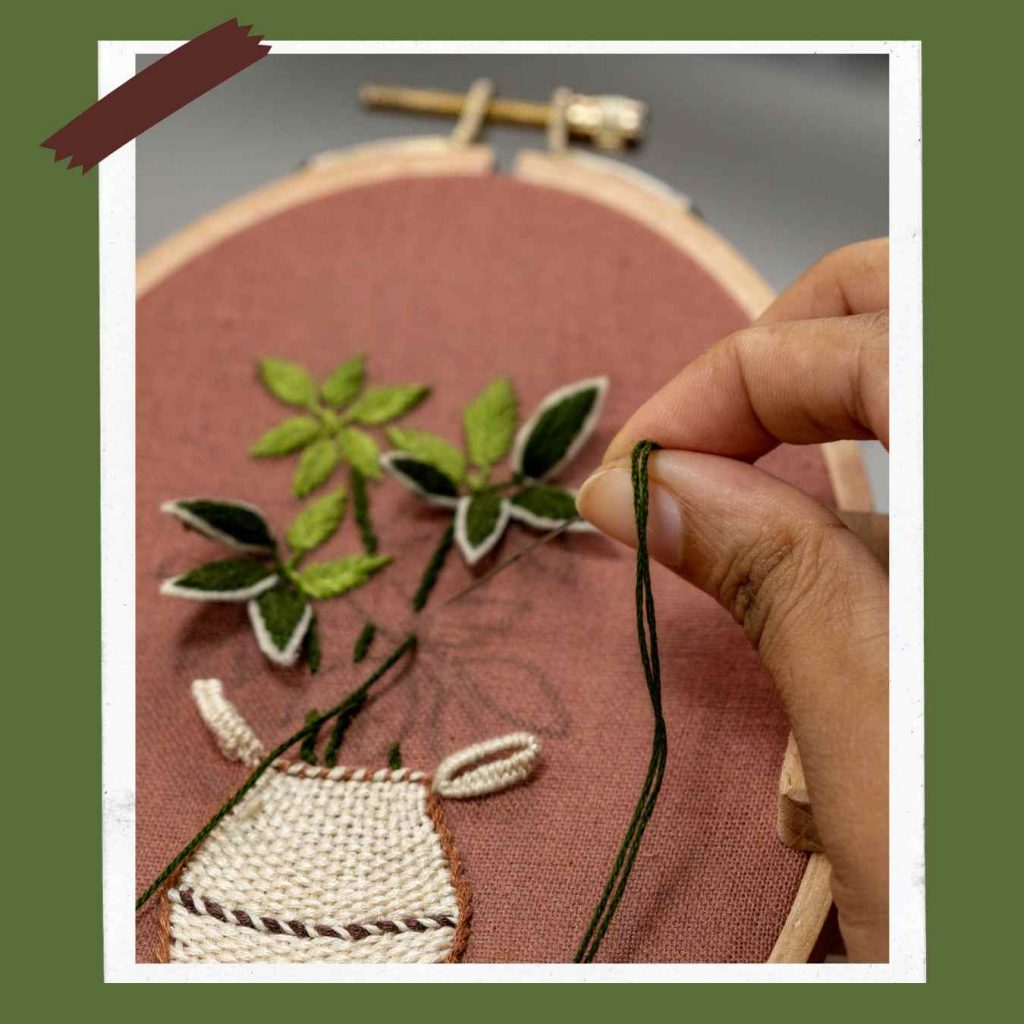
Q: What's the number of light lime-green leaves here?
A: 10